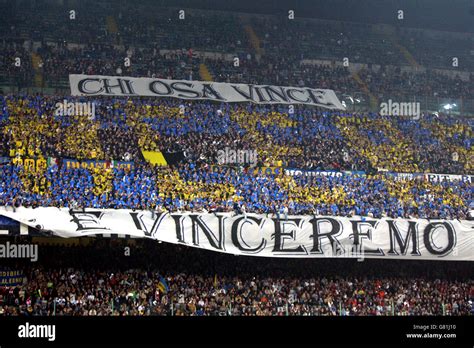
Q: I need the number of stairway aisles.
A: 6